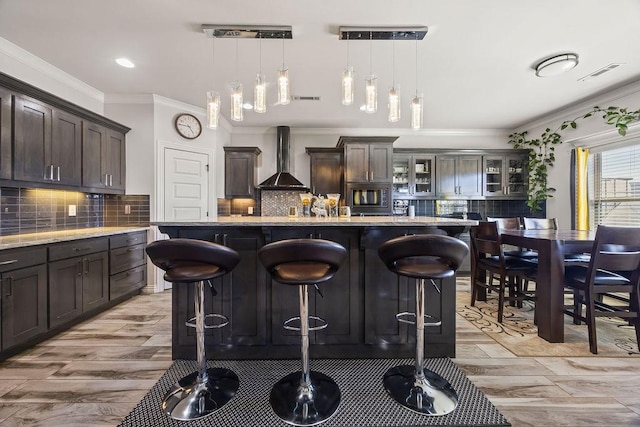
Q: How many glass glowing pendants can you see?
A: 8